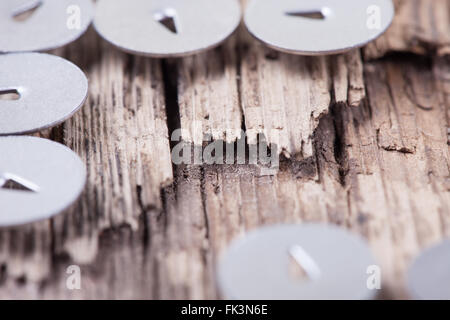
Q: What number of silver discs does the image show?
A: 7